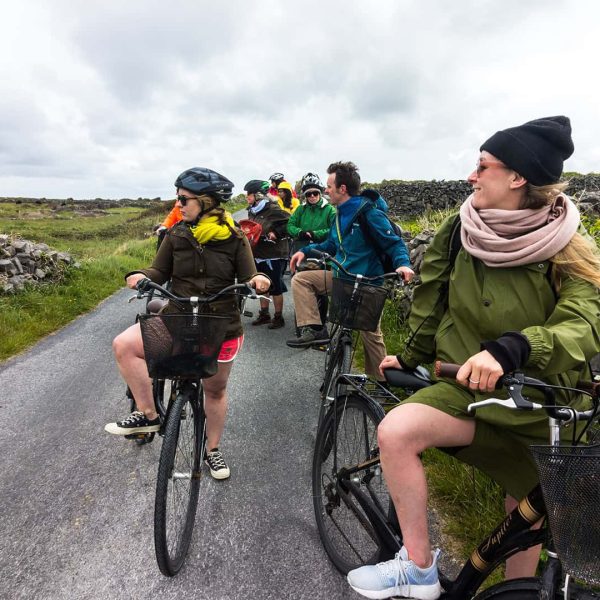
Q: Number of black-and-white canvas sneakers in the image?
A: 2